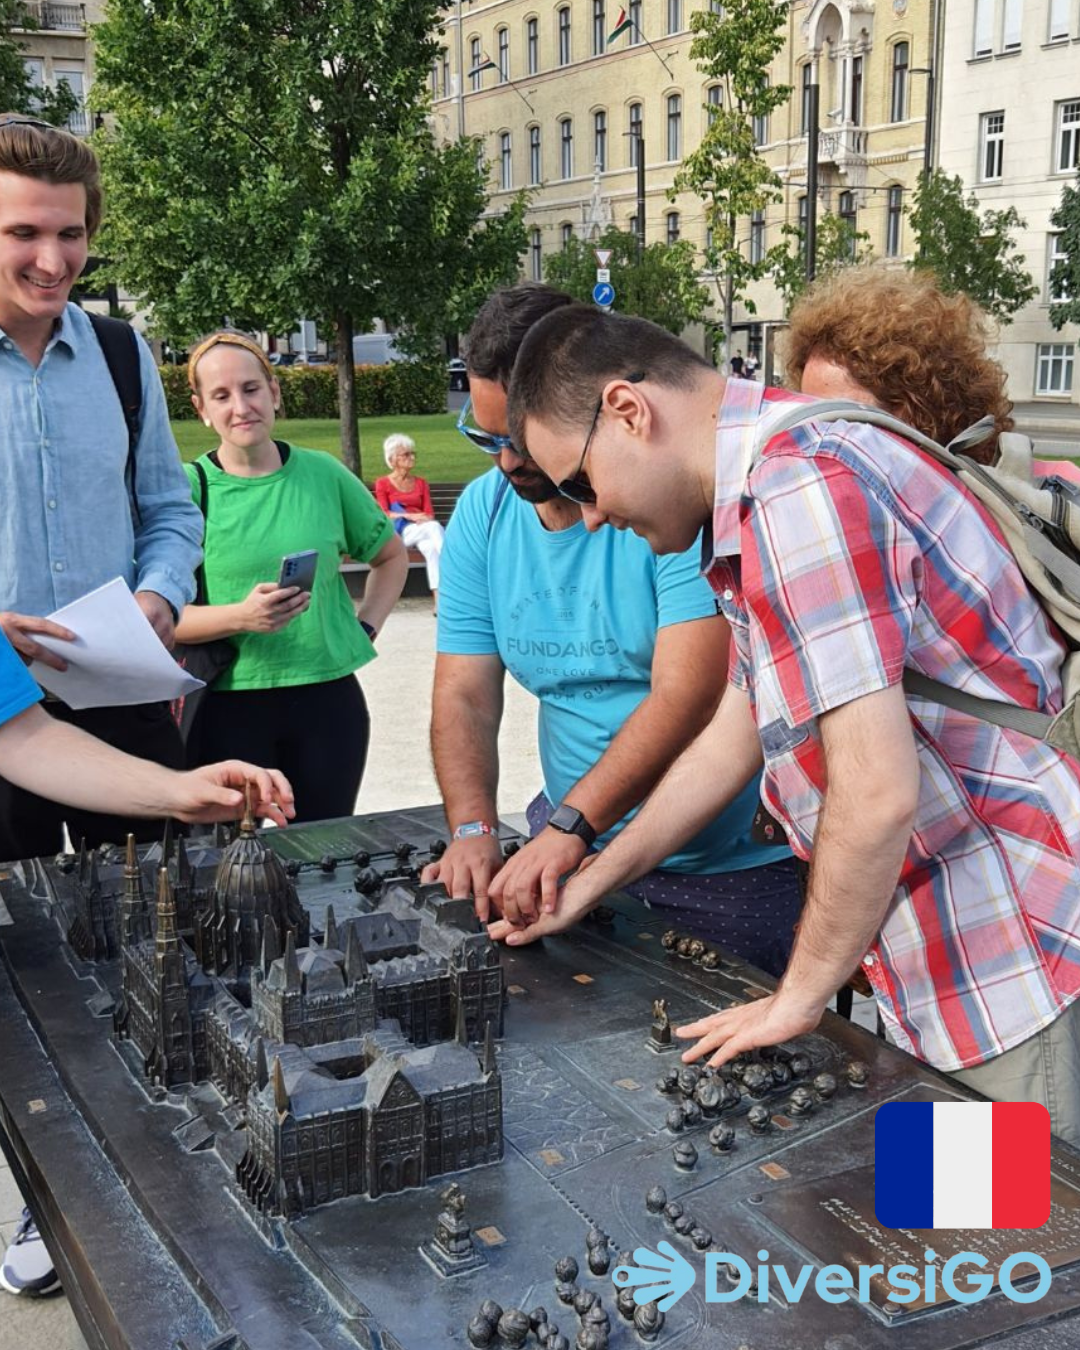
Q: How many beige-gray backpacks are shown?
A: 1